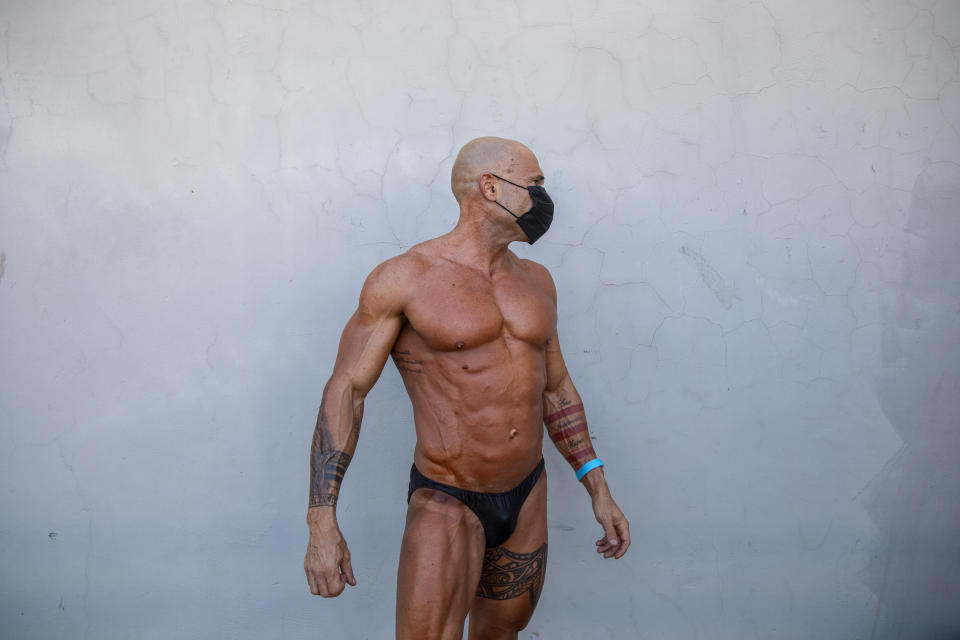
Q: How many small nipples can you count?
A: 2